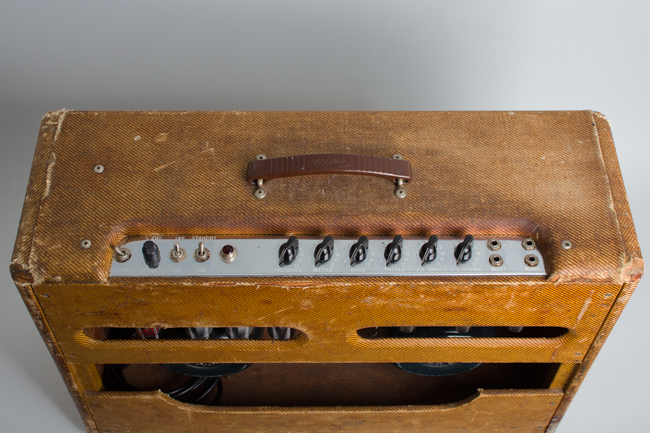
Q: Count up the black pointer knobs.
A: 6